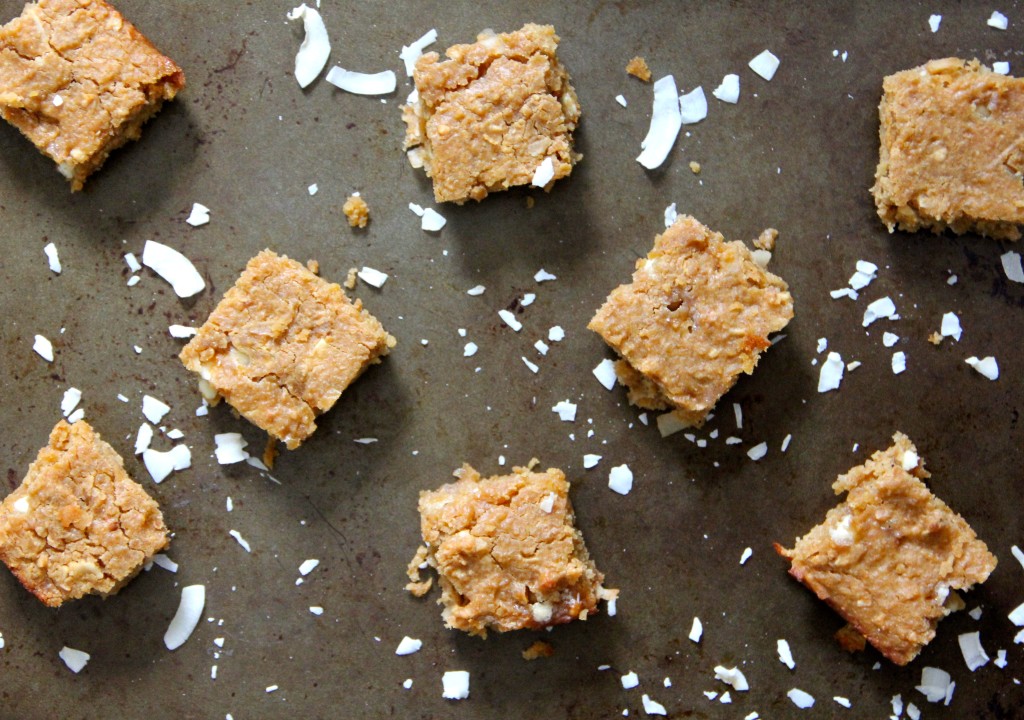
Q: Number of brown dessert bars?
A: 8